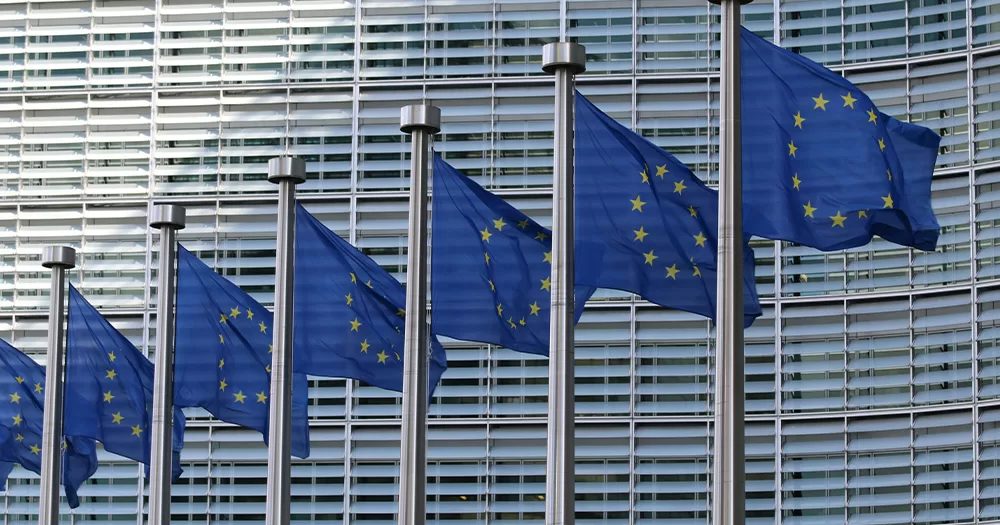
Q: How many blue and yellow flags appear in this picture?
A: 7